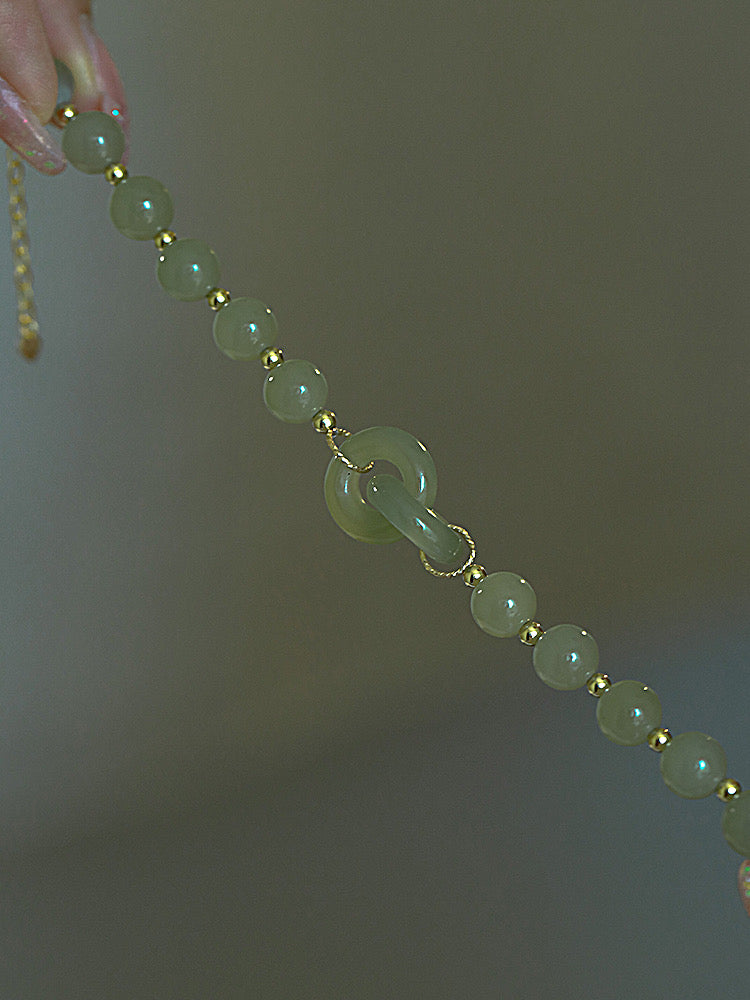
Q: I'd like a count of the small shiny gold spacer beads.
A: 11